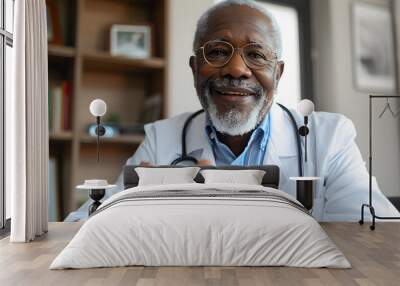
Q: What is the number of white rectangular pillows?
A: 2